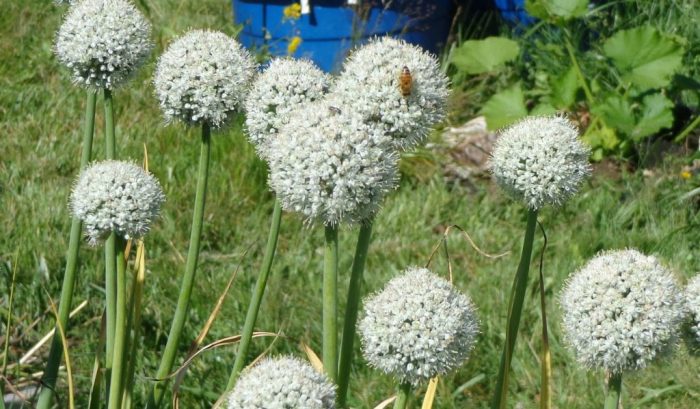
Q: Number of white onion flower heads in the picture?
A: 11